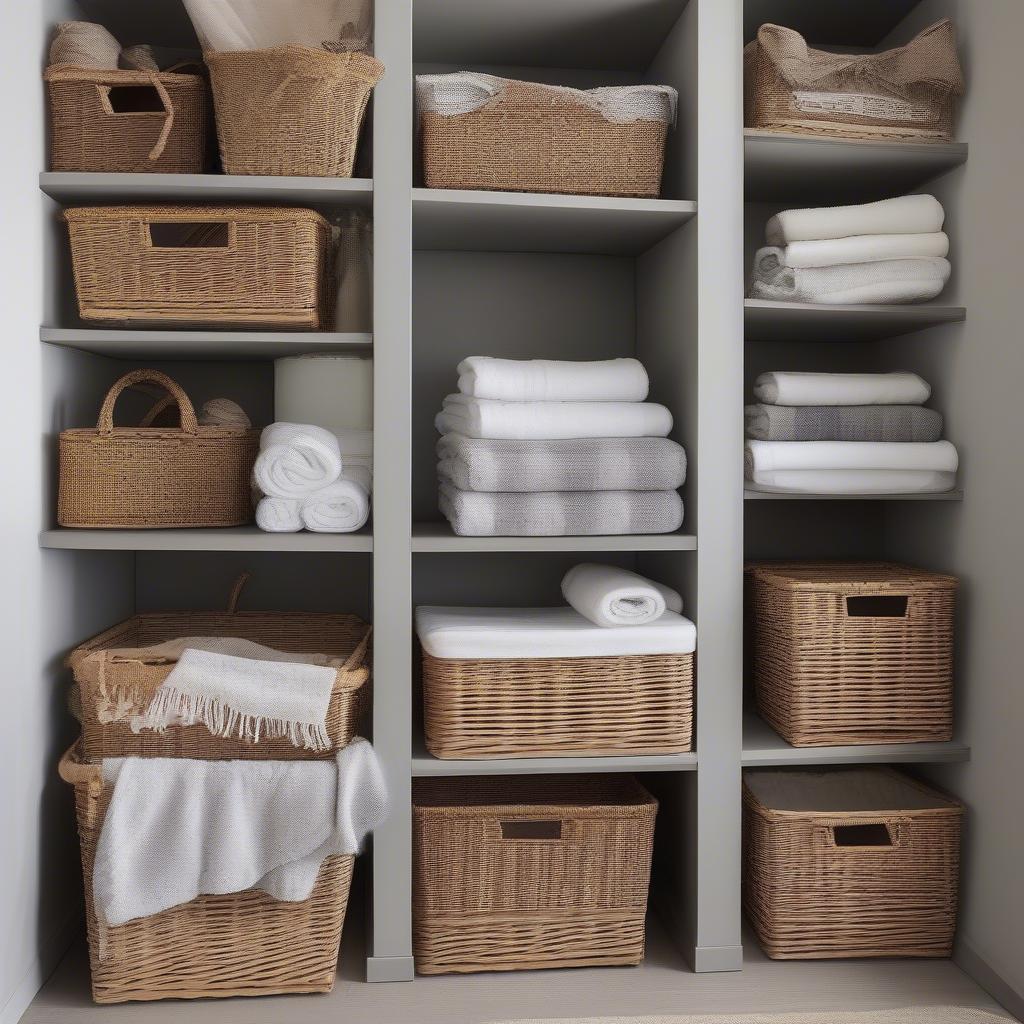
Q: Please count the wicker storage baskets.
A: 12